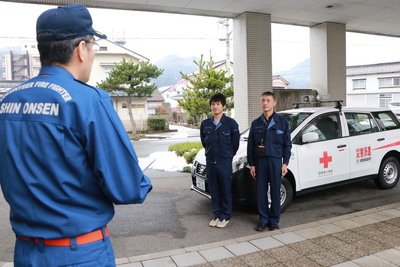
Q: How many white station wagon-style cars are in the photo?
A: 1